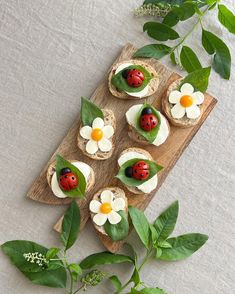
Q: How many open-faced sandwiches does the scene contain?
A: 7